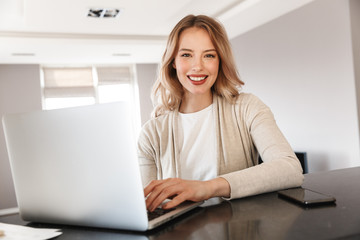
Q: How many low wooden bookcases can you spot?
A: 0